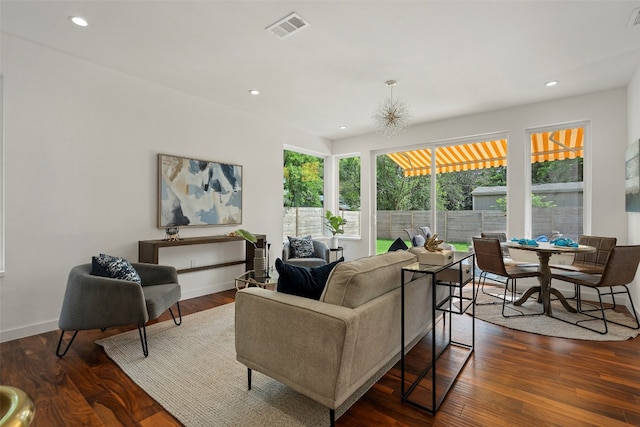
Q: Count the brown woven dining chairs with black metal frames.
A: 4